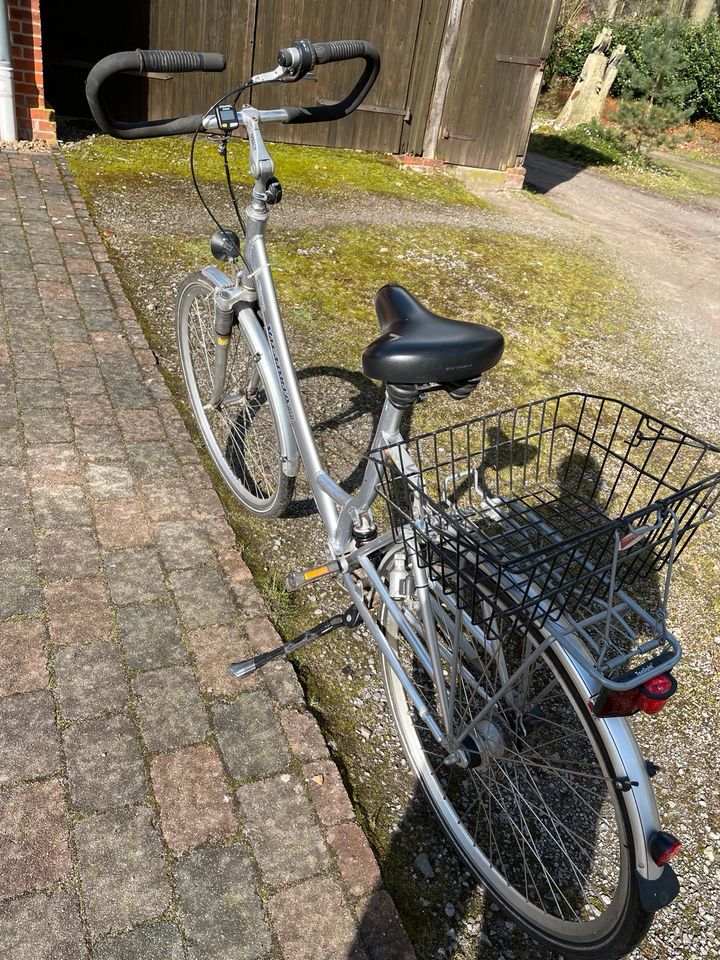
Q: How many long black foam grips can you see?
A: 2